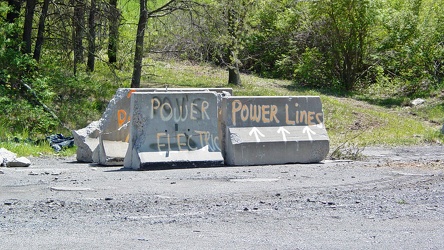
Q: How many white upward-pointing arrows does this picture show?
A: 3